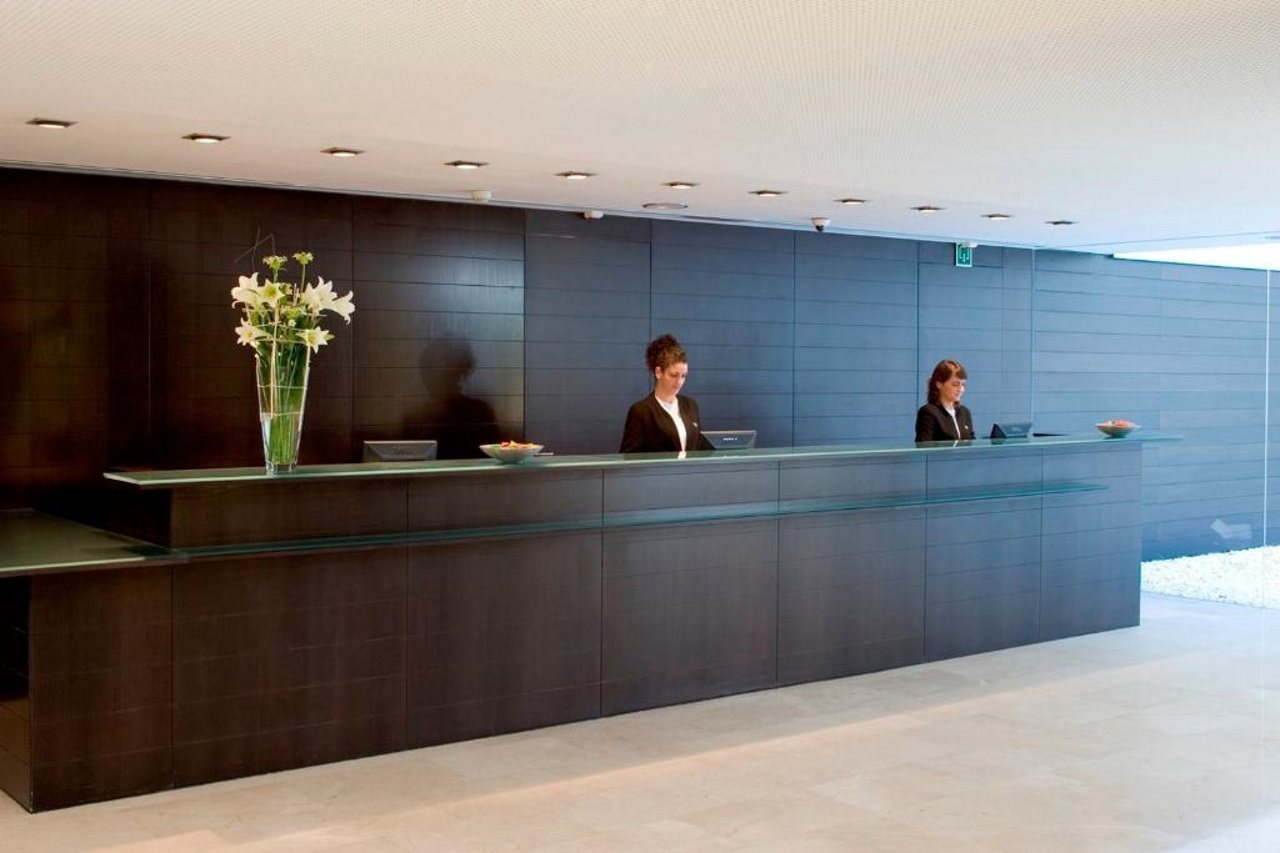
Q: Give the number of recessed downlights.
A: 11